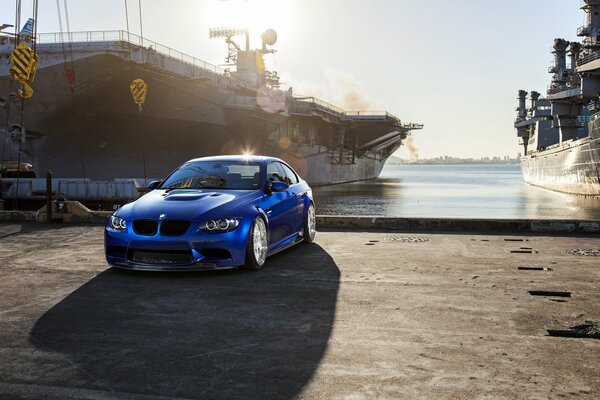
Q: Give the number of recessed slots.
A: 5